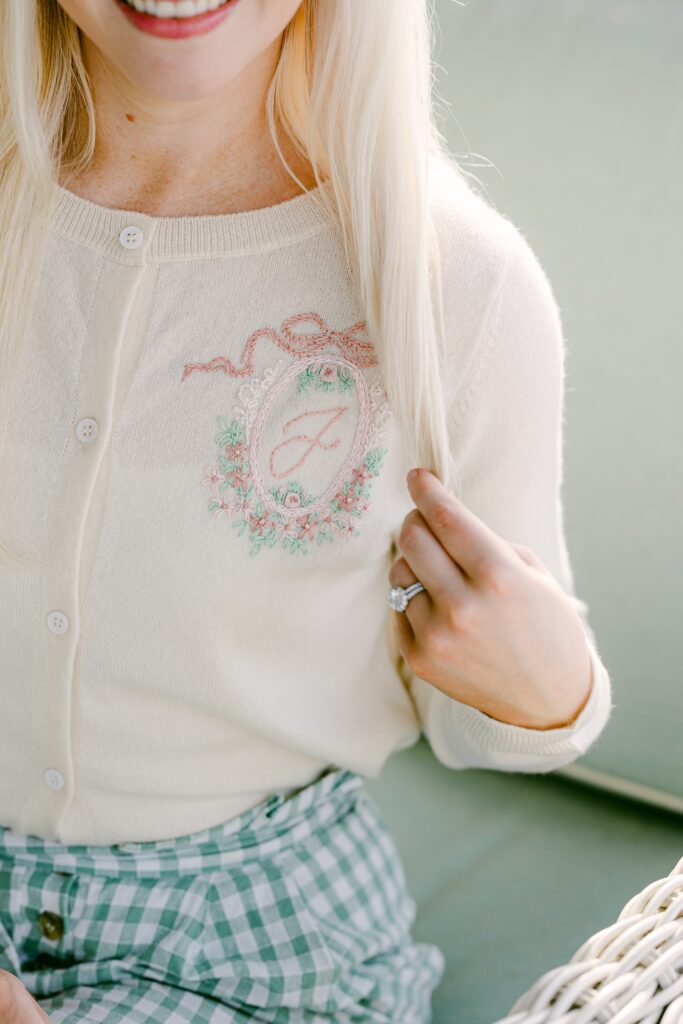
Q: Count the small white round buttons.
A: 4